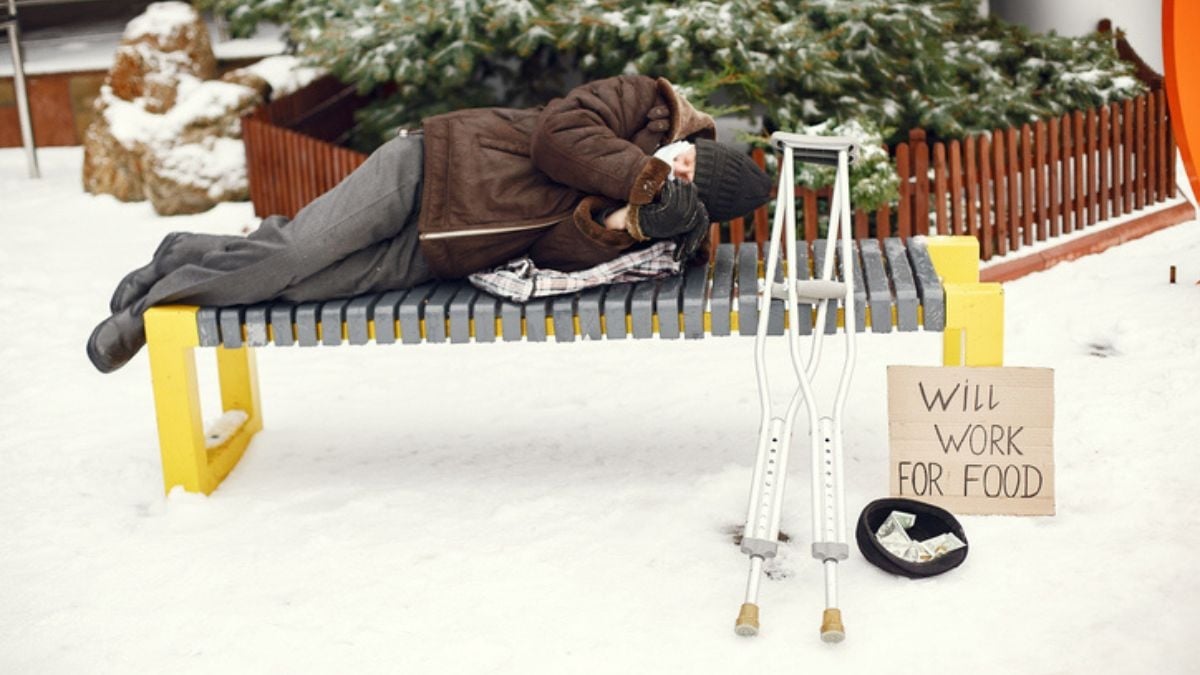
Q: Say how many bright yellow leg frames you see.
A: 2